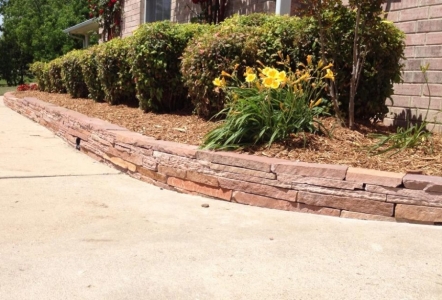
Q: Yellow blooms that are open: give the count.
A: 8